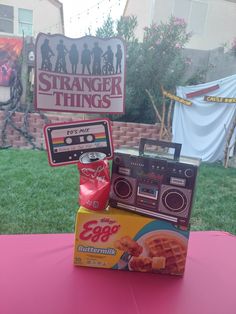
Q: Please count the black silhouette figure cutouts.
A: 7